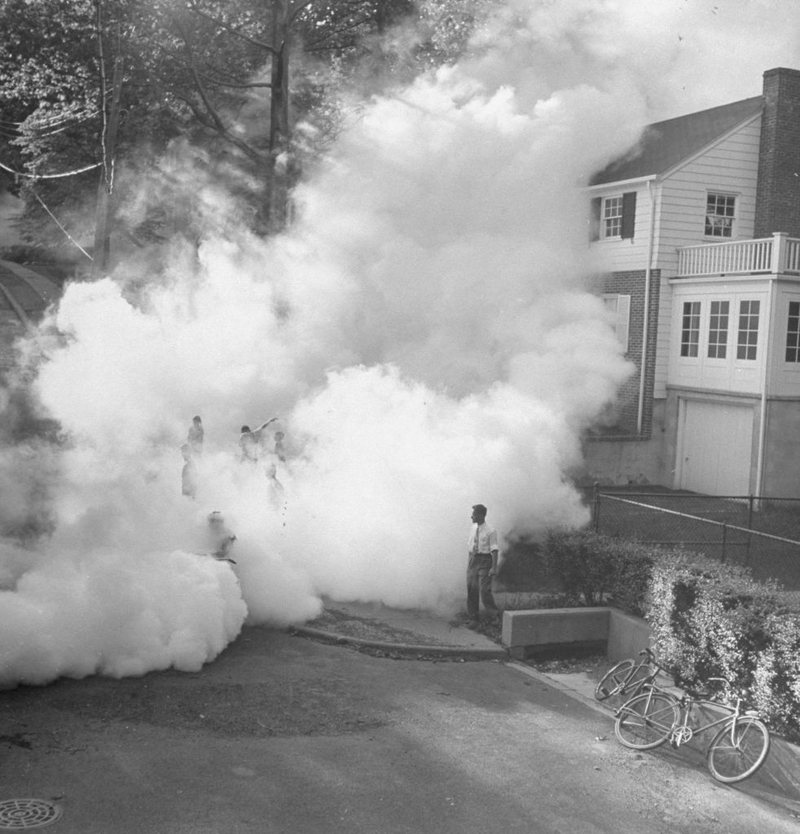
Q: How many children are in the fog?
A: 6